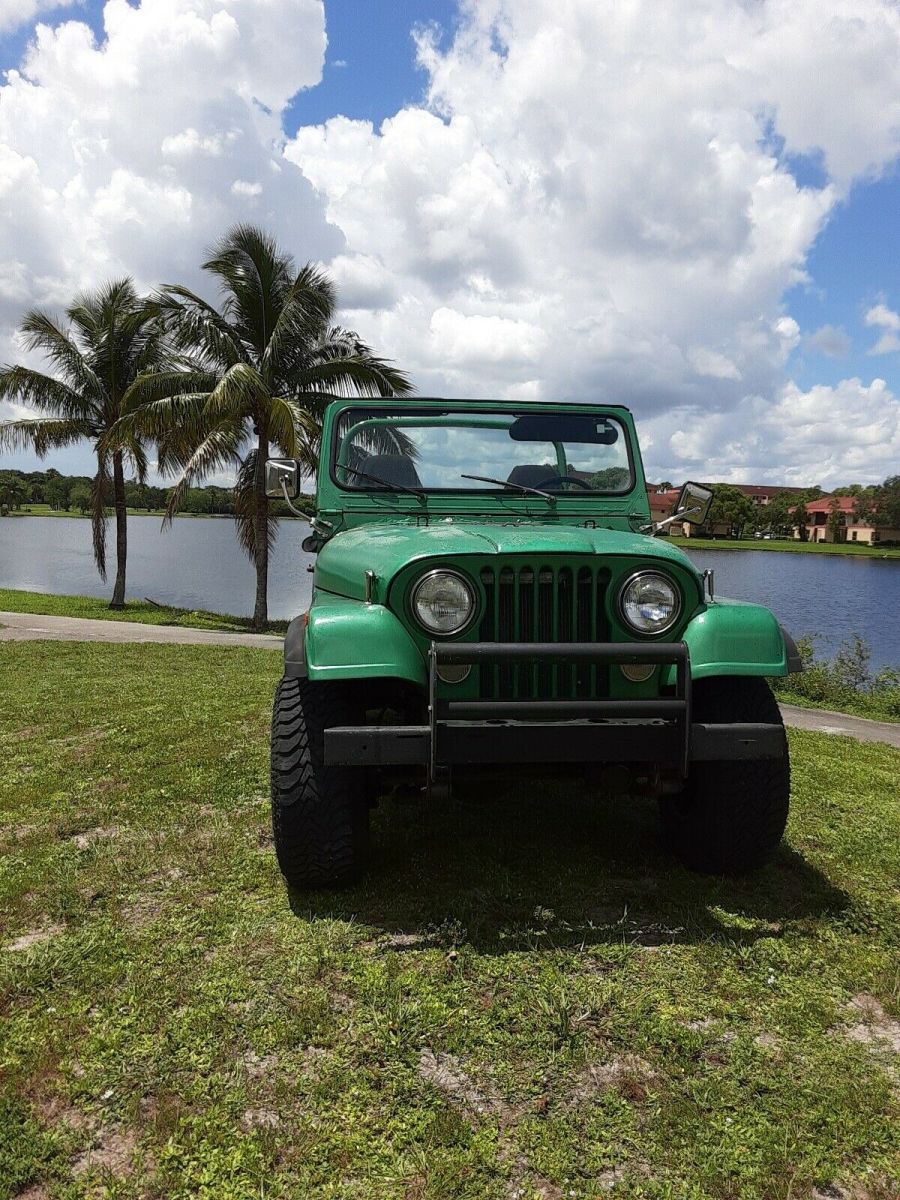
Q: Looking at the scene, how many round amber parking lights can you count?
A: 2